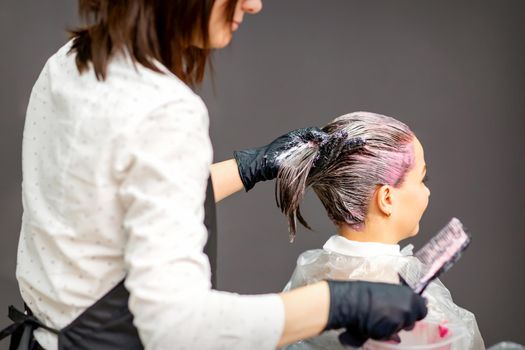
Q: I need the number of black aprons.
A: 1